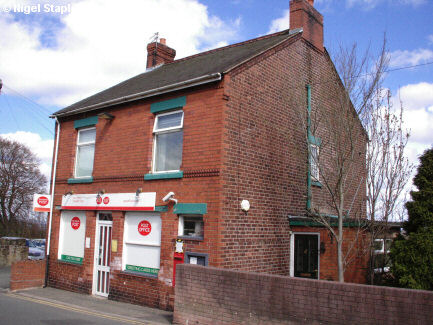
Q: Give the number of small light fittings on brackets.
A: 3